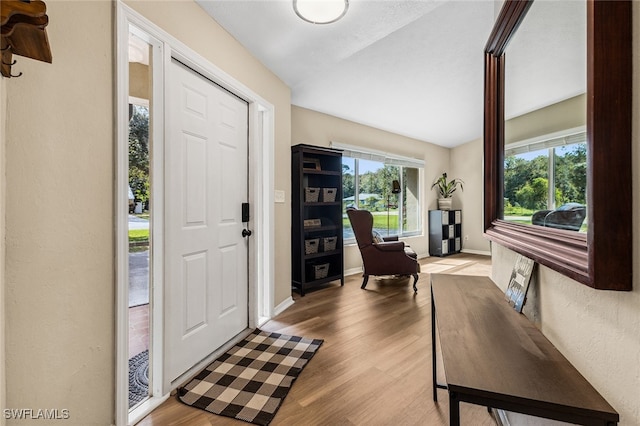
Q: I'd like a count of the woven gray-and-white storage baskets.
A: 5